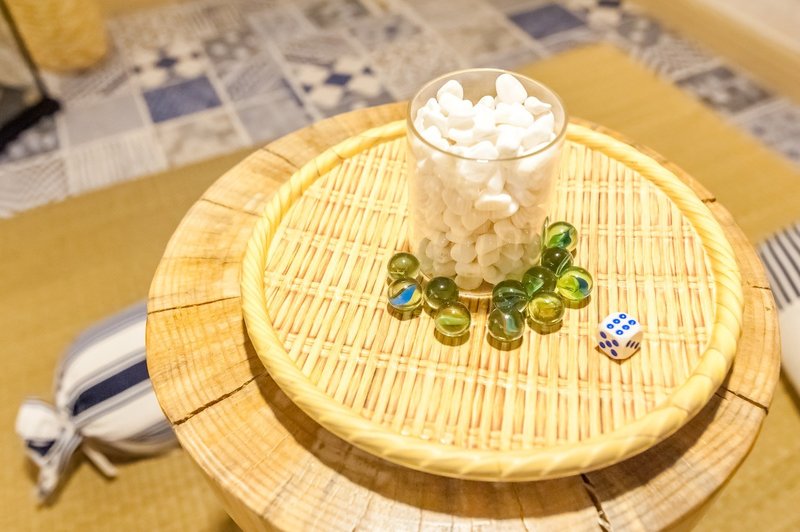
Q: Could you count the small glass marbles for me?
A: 11